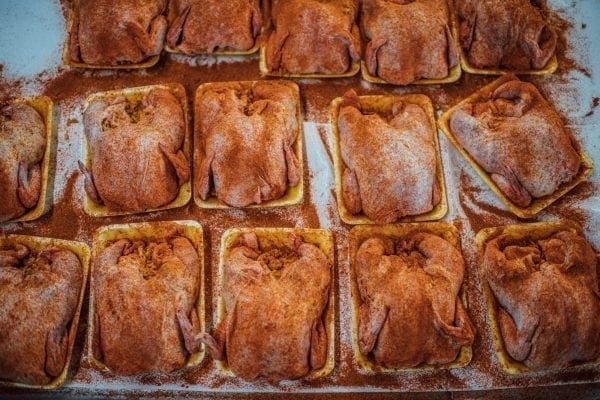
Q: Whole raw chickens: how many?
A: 15